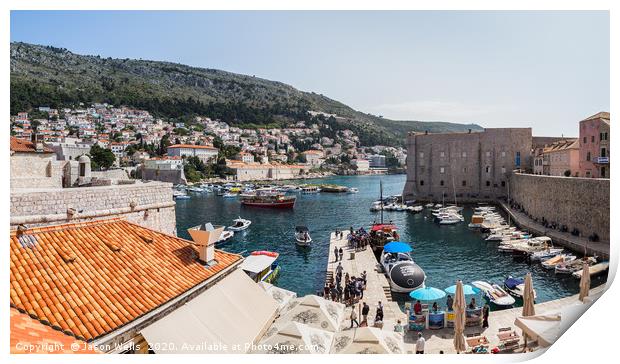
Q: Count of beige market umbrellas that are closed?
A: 3